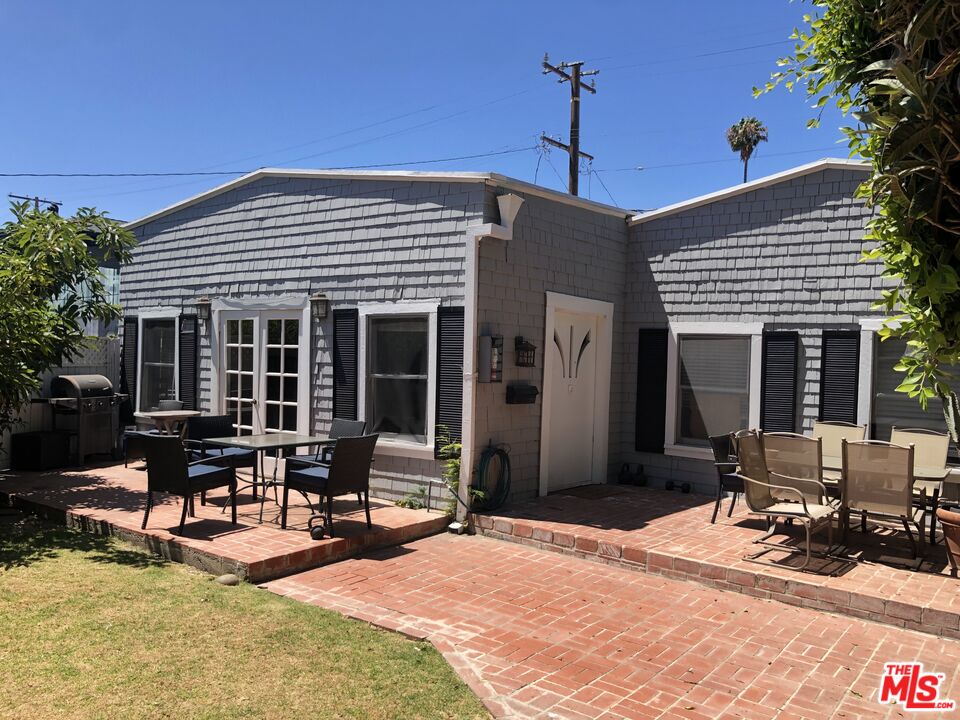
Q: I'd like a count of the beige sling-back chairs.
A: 5